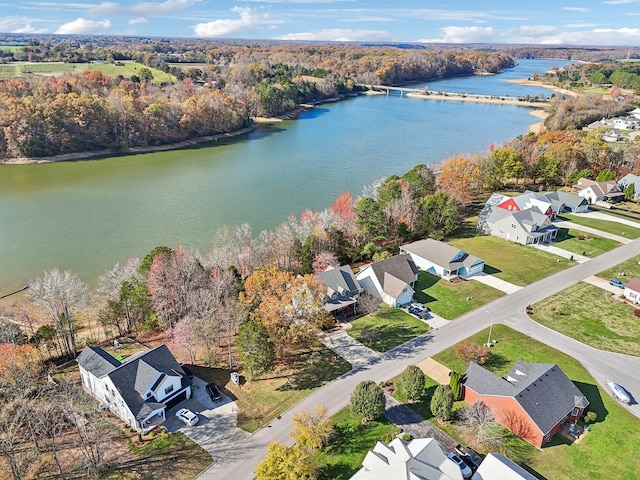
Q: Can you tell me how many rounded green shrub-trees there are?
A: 3